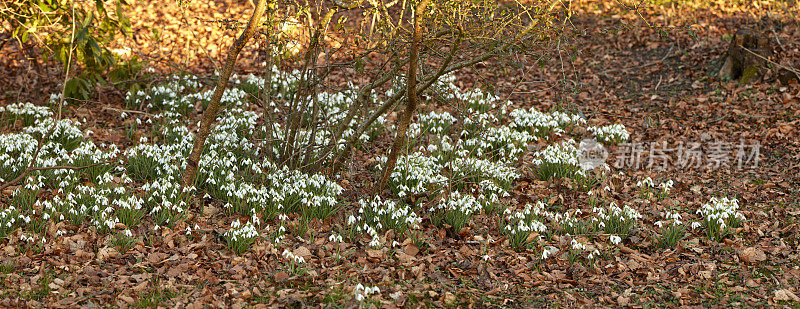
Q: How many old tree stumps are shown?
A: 1